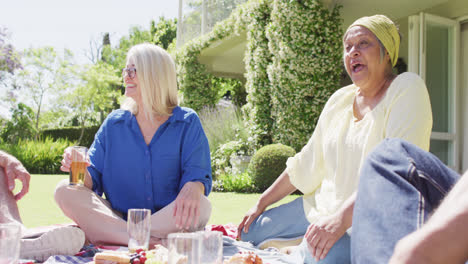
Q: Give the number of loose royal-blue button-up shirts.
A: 1